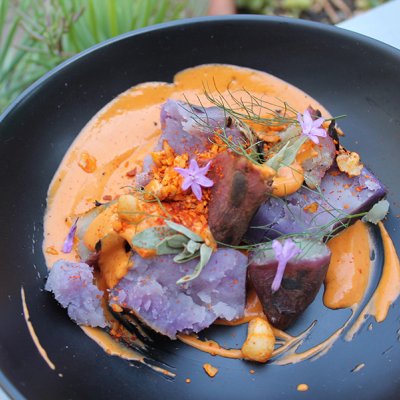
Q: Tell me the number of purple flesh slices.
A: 4